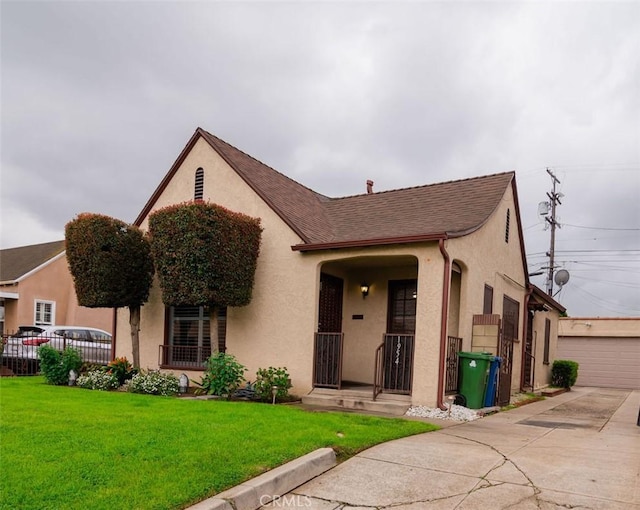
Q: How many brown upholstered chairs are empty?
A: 0